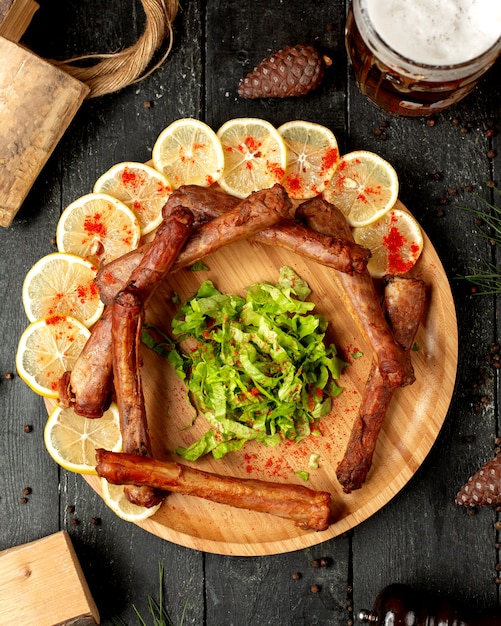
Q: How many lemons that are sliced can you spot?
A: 11